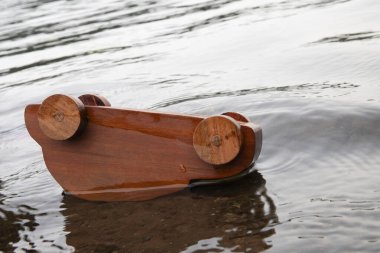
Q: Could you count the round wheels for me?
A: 4